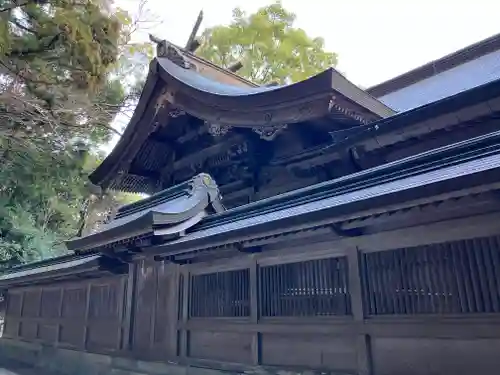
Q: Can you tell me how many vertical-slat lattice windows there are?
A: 3